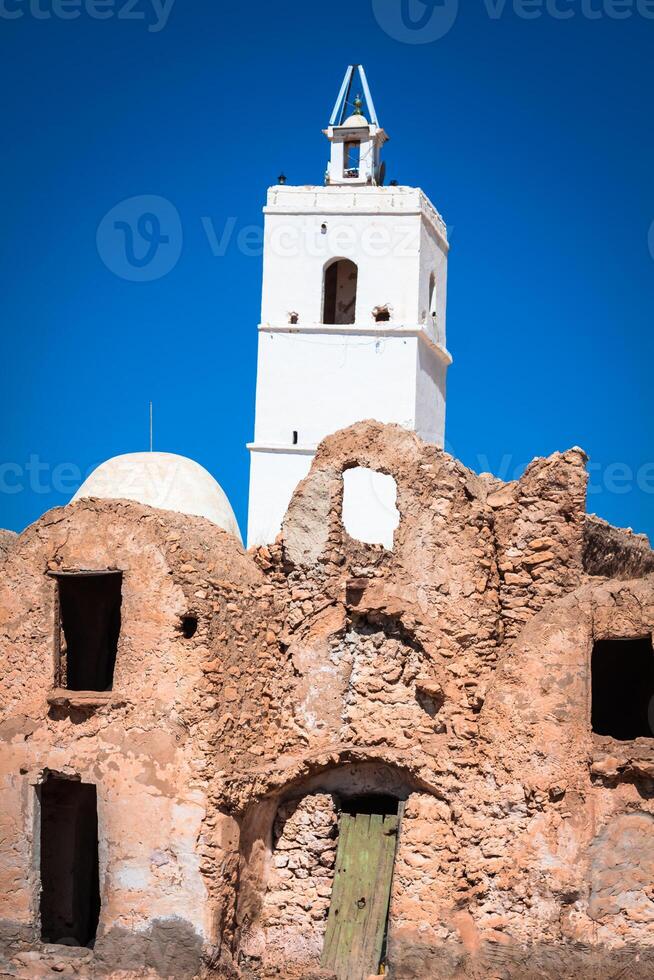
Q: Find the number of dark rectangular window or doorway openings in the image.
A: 3